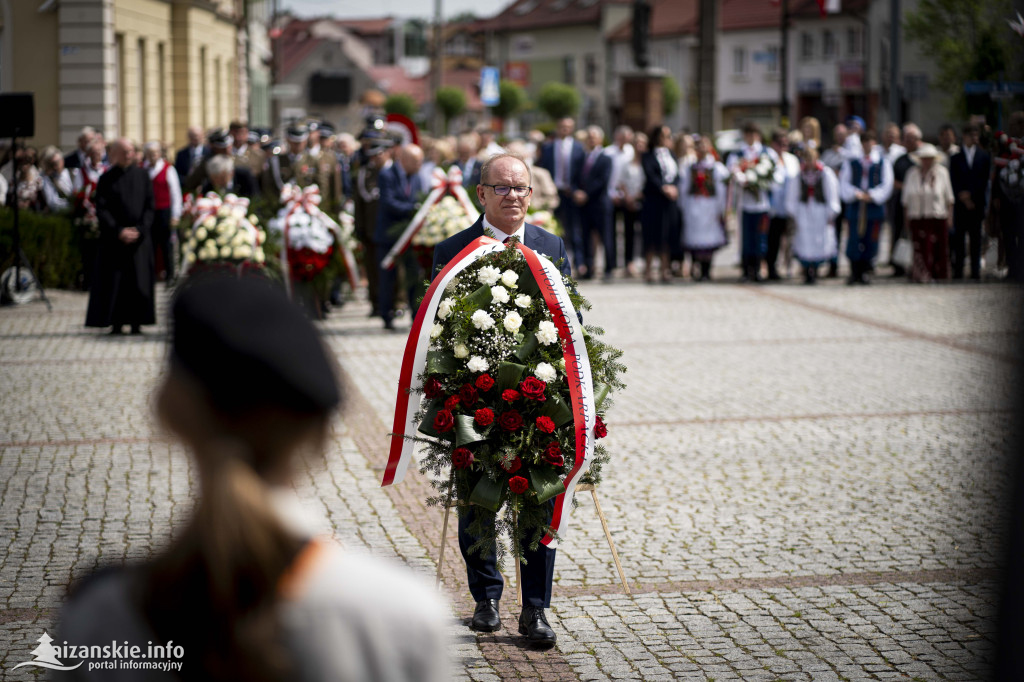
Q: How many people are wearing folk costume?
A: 4